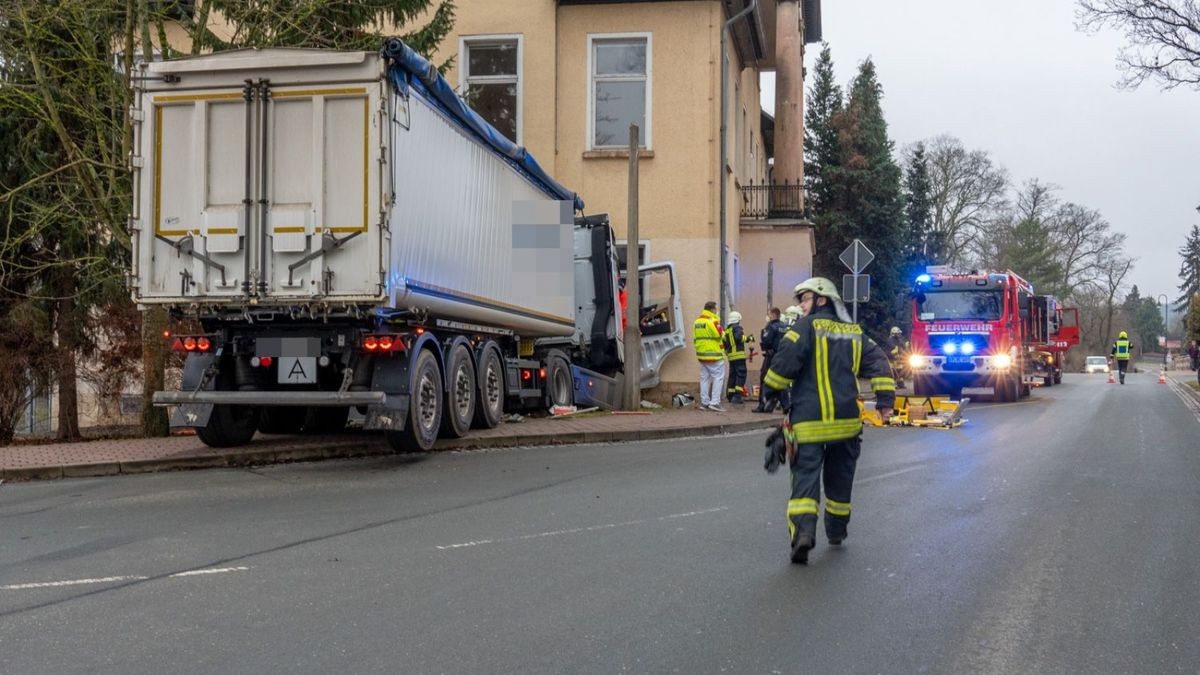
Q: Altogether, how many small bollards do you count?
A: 2